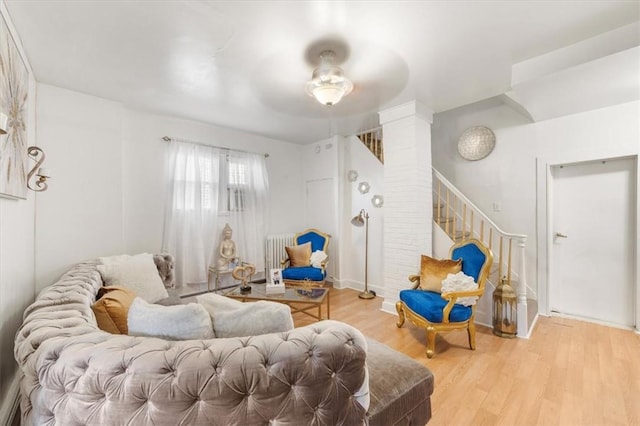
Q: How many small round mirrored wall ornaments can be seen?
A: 3